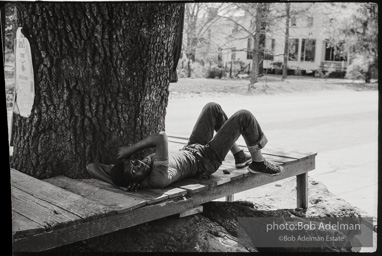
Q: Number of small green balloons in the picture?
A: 0